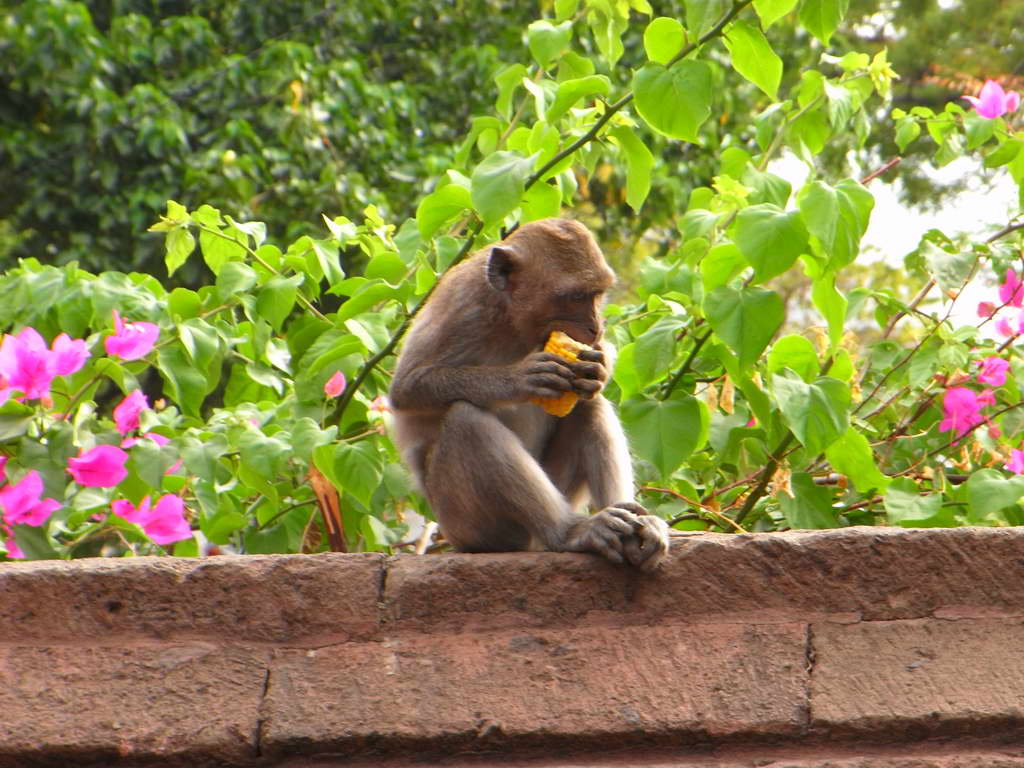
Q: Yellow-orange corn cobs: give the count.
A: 1